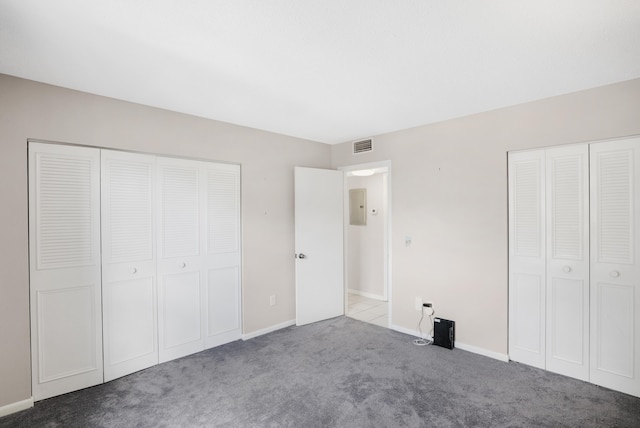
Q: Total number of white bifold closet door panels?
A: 7